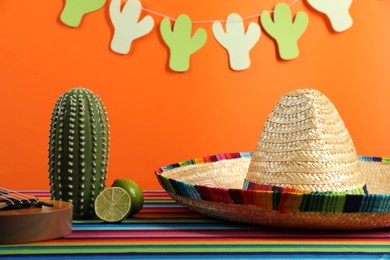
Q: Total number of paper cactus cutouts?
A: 6